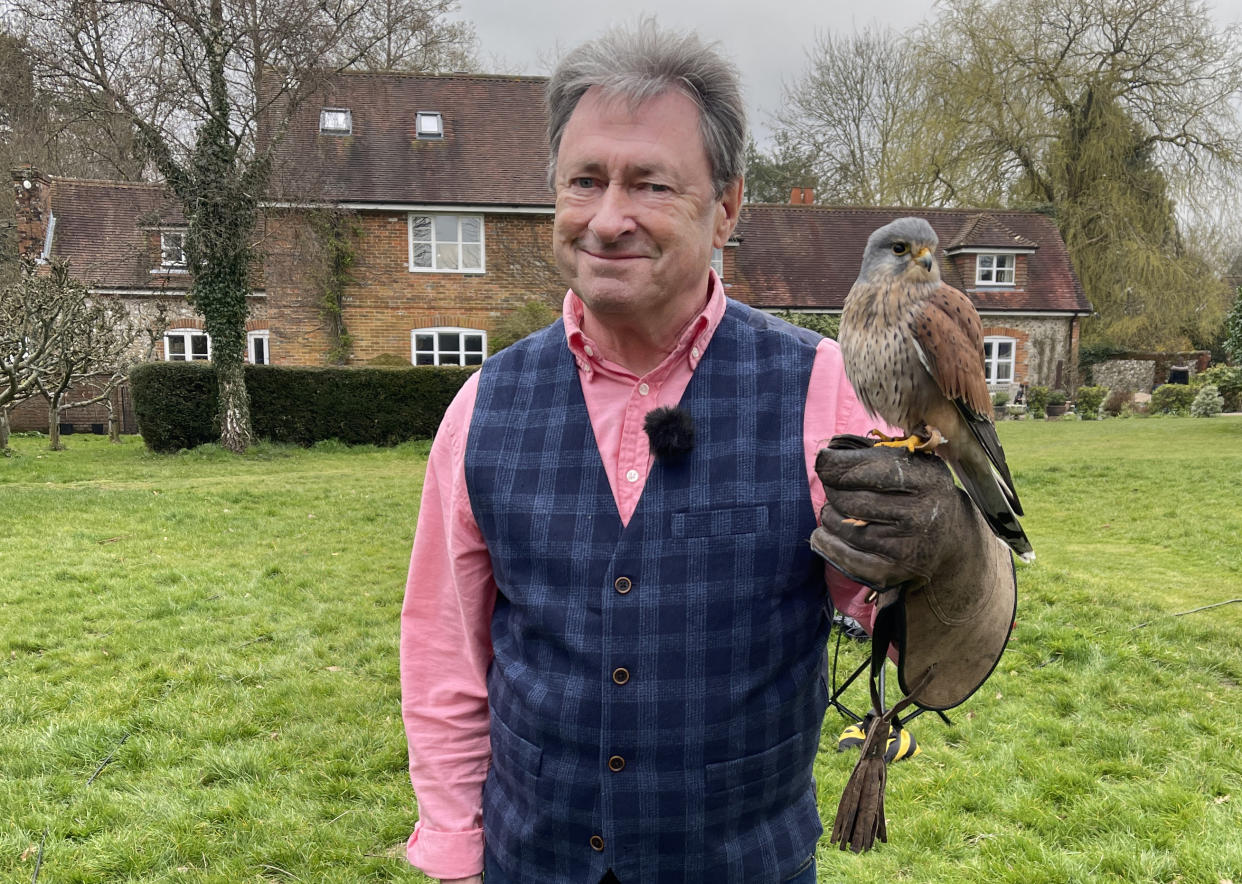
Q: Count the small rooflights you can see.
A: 2